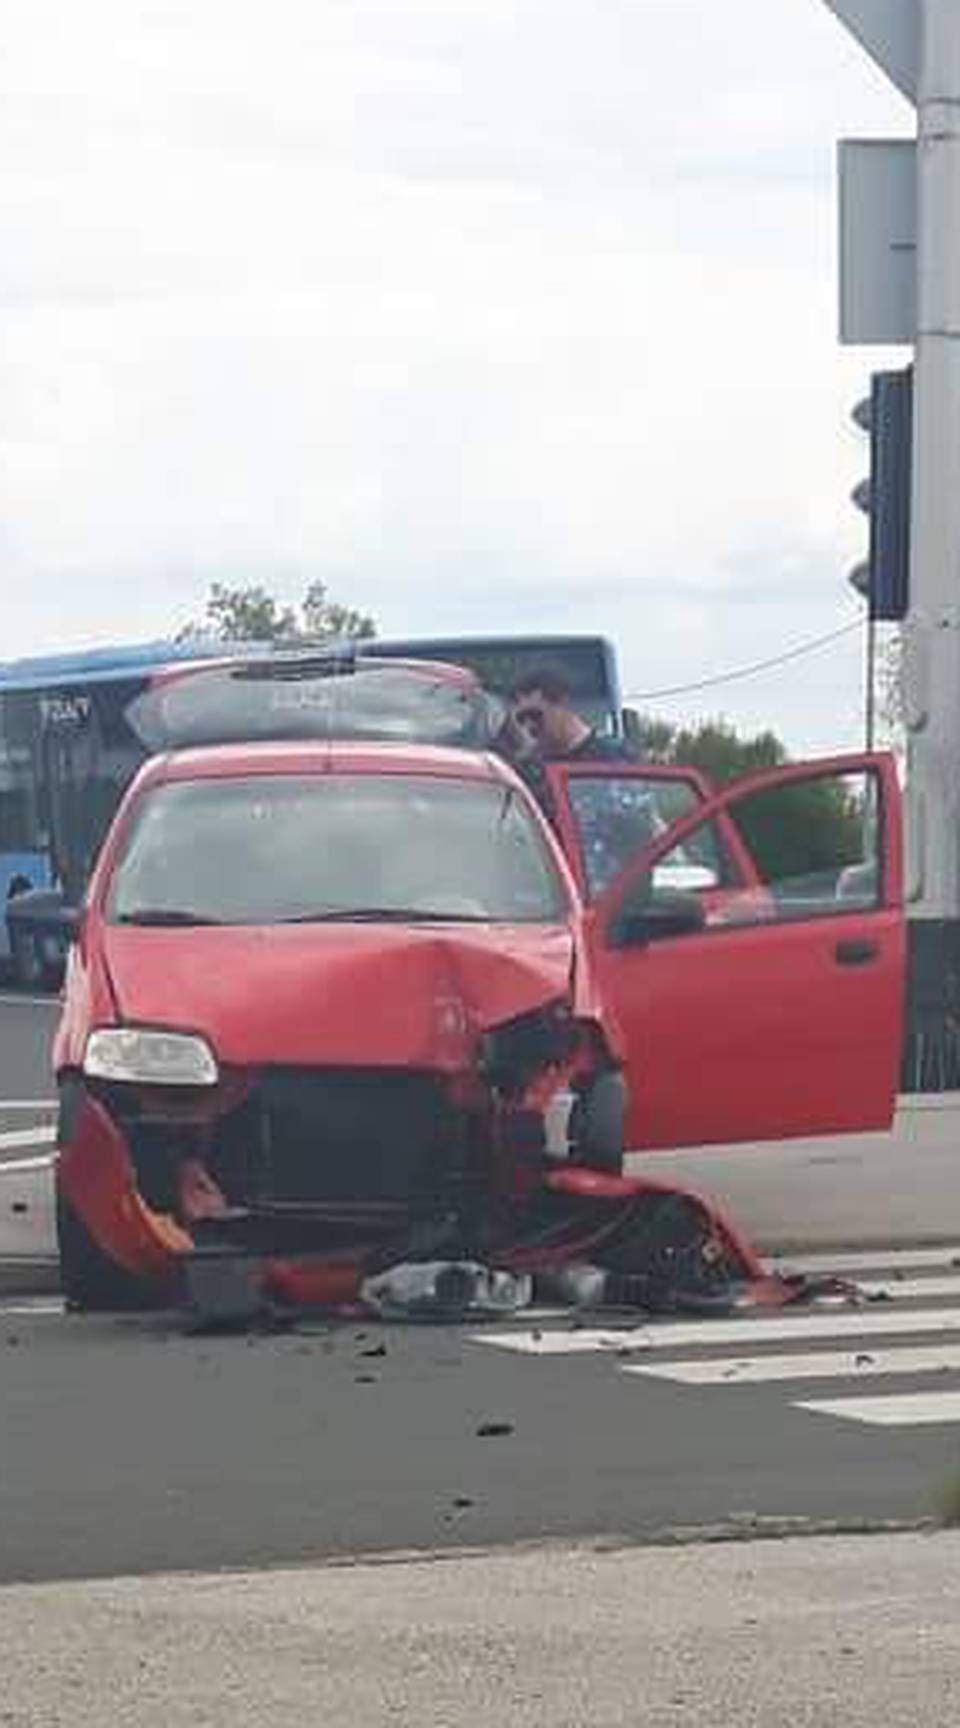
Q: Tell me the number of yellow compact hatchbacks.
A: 0